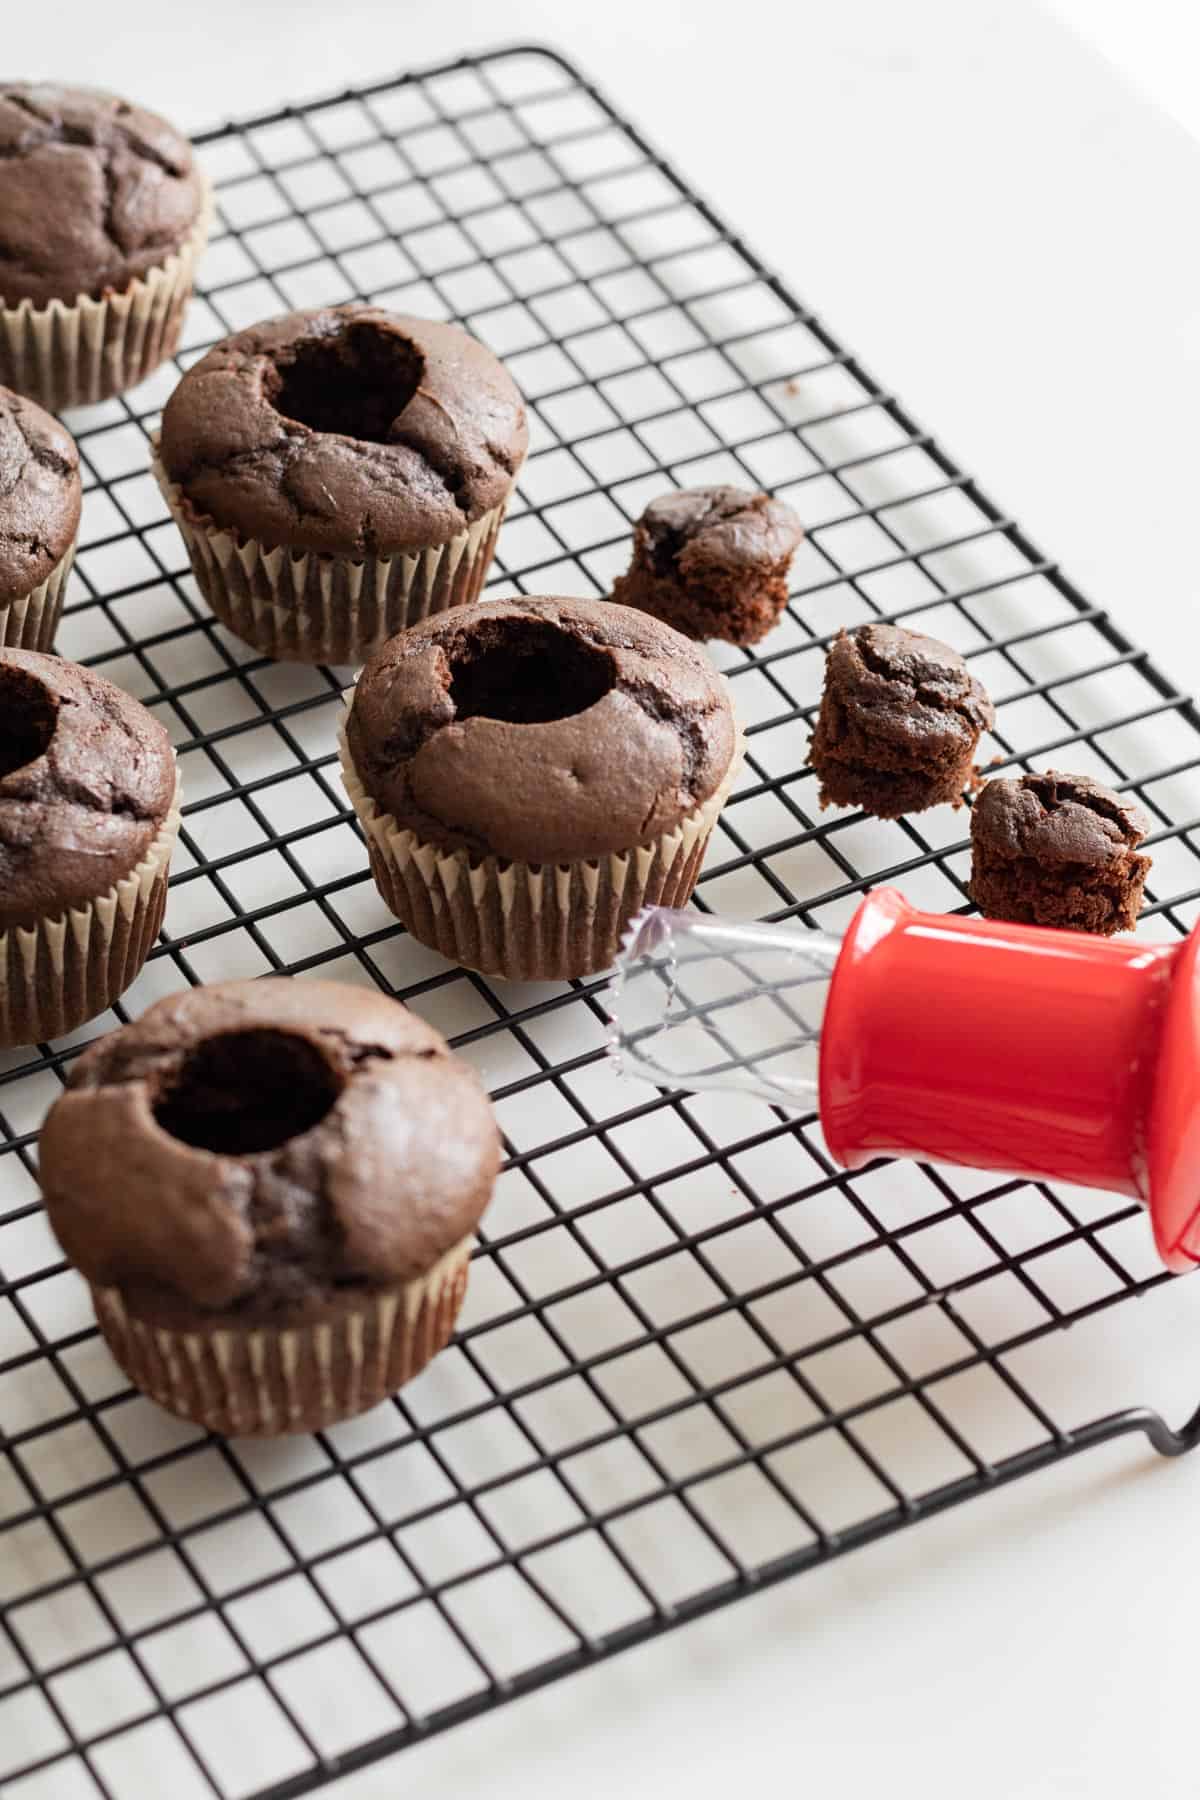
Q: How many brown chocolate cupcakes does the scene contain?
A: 6